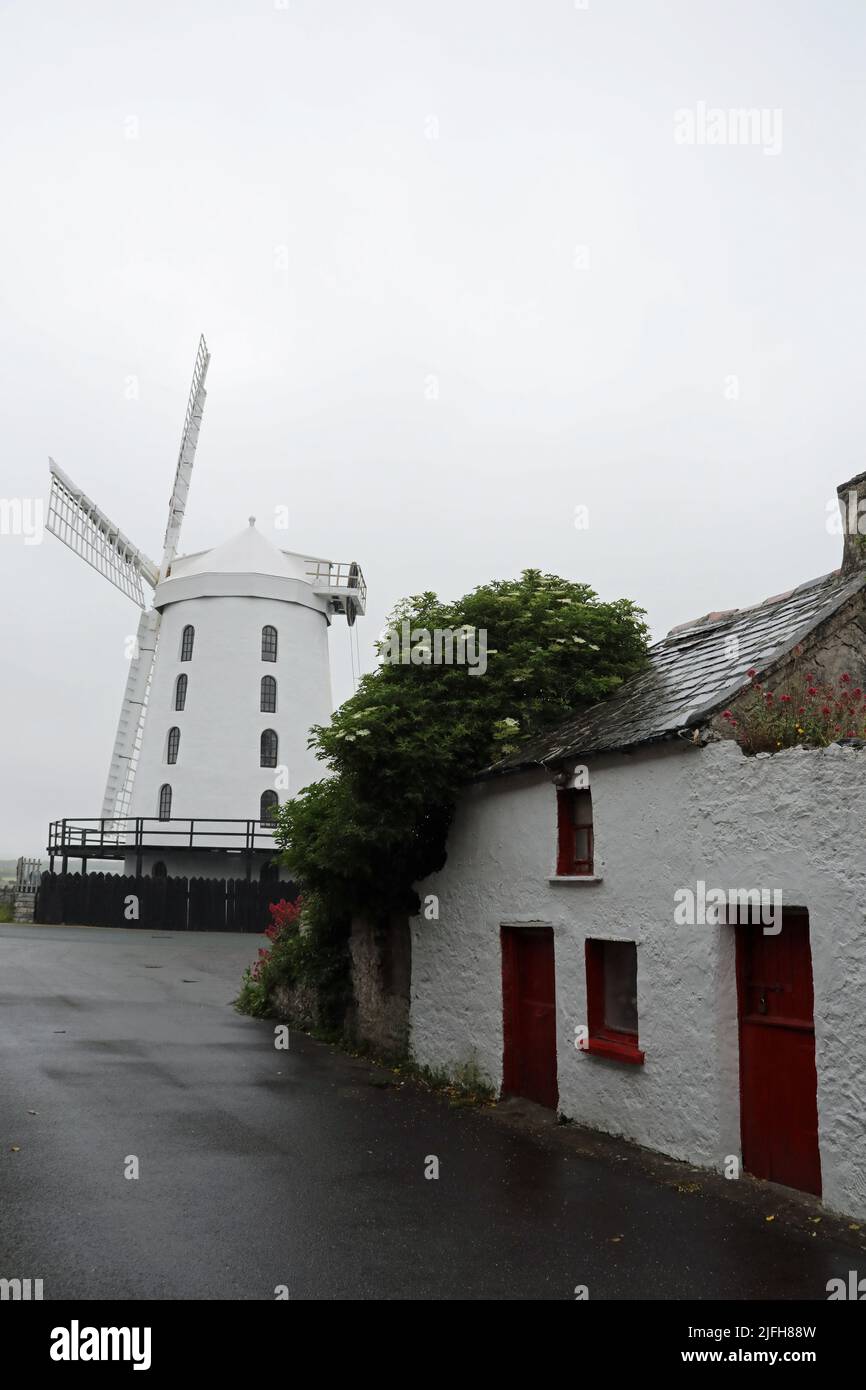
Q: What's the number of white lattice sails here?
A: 3